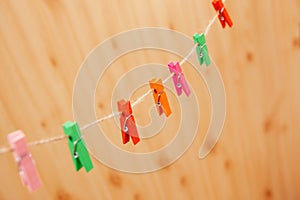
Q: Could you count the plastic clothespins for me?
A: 7